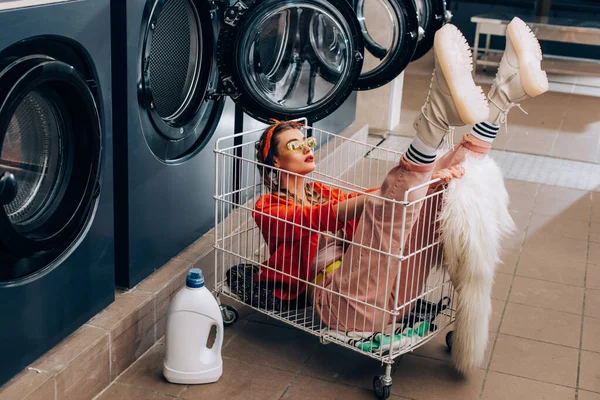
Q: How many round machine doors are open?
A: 3